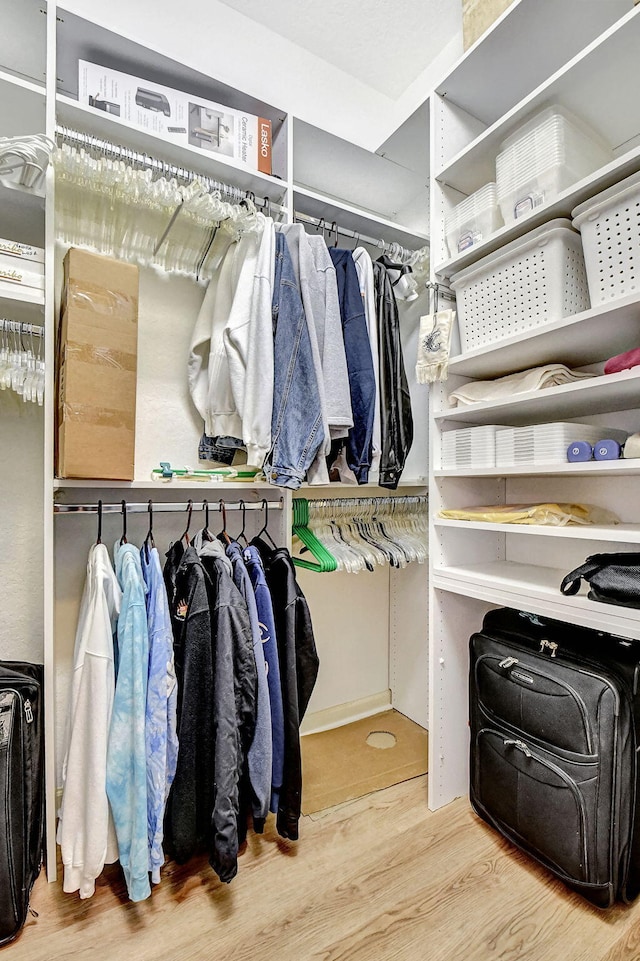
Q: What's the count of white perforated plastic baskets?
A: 2